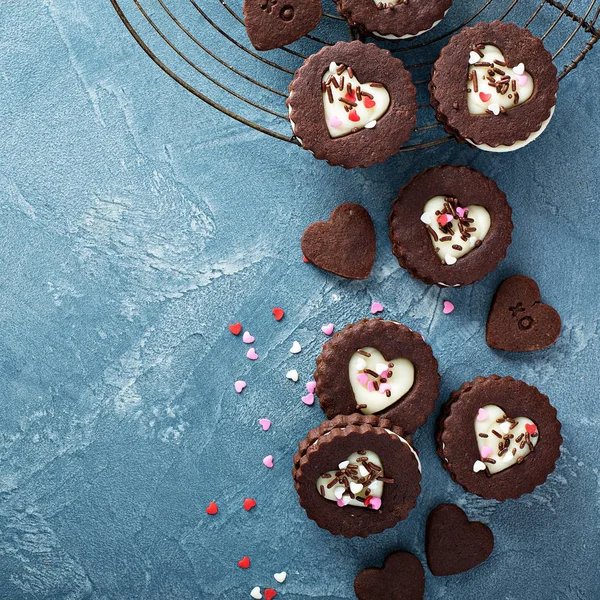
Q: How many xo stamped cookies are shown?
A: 2